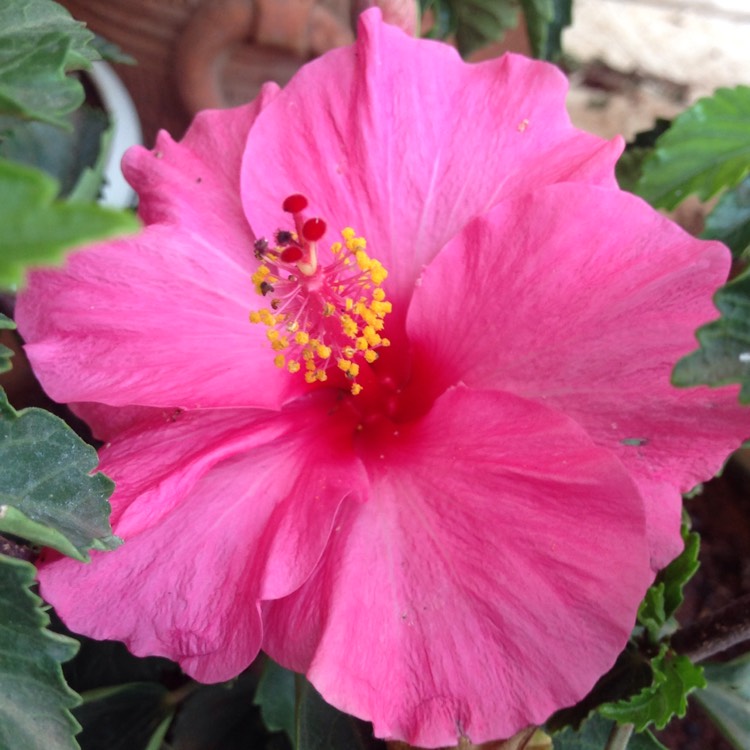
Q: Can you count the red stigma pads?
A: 3